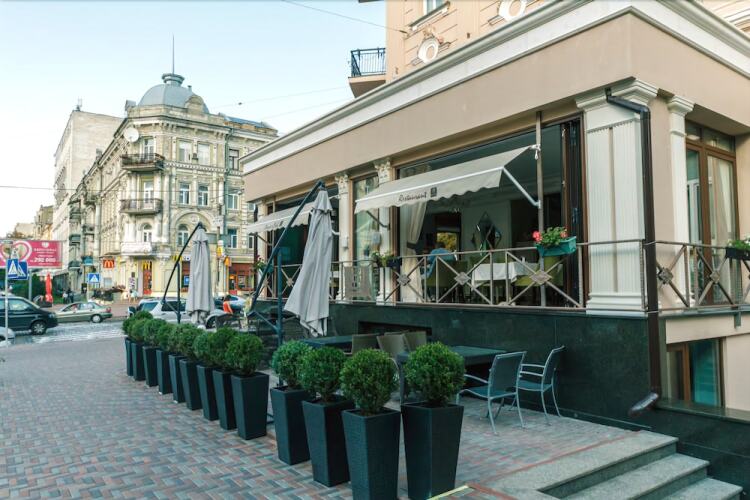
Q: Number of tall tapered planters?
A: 13